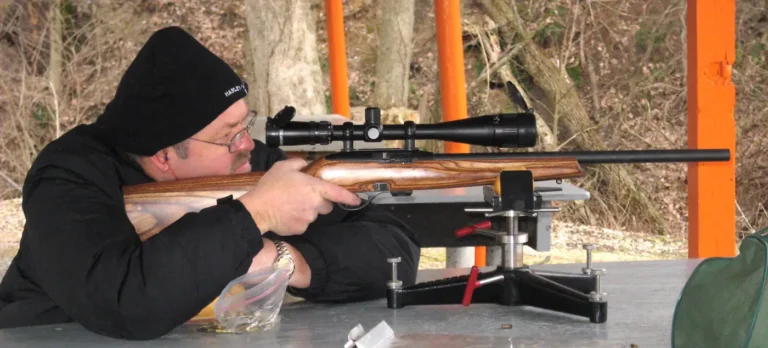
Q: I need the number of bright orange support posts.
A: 3